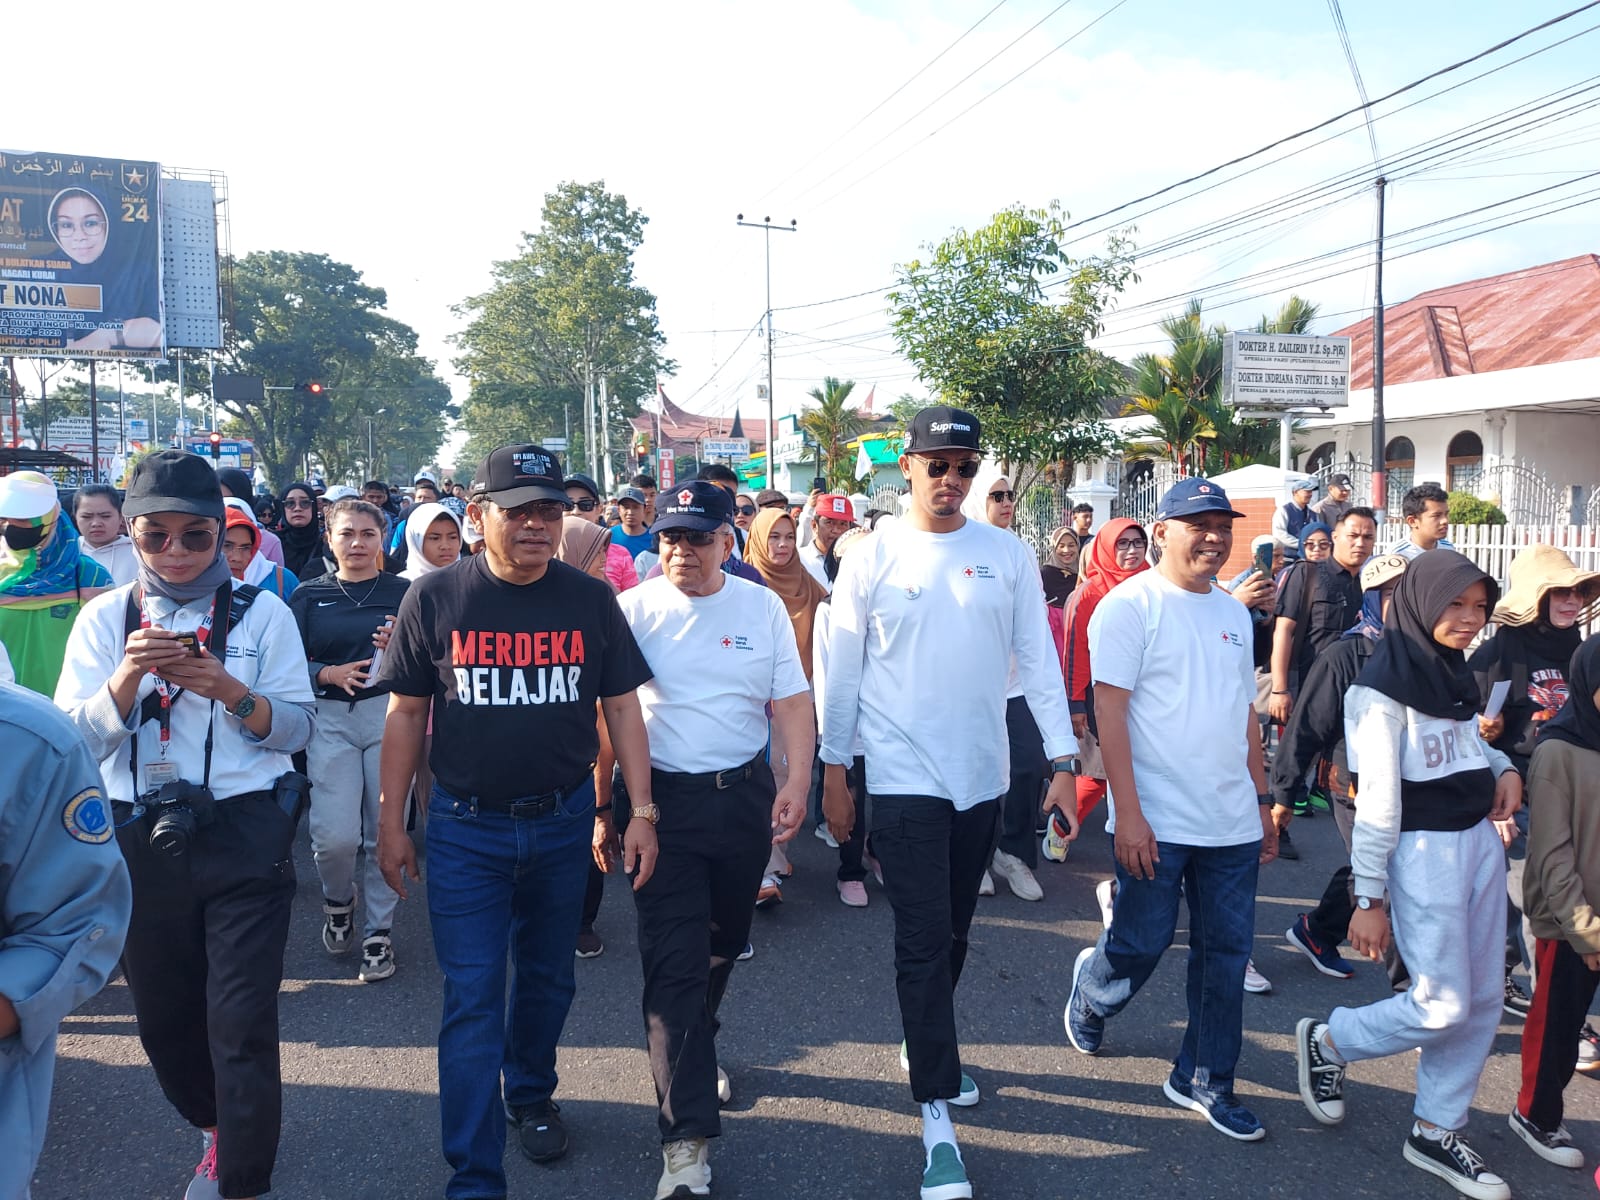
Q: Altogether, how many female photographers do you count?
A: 1